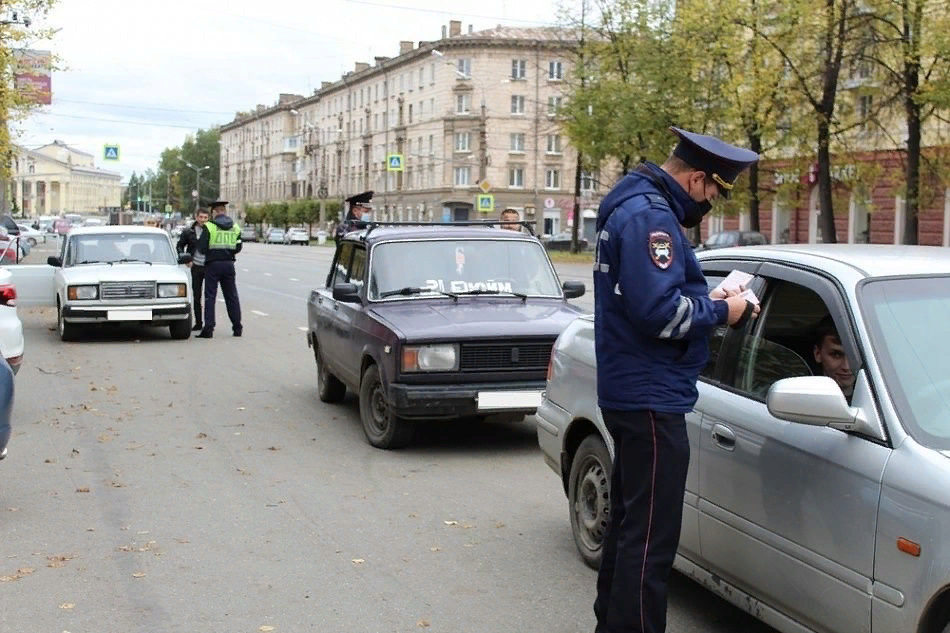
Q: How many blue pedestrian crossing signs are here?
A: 3